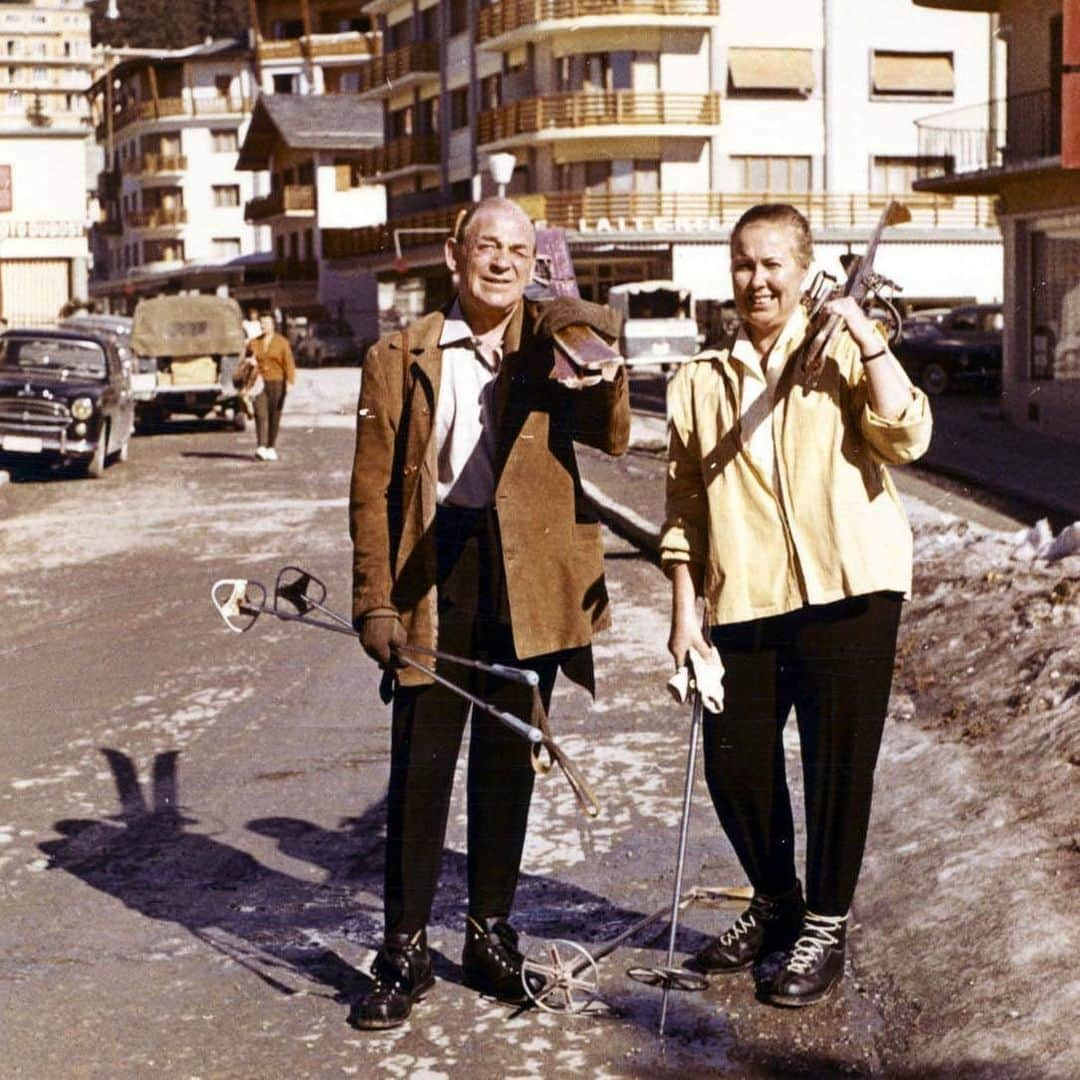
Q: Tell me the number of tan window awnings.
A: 2